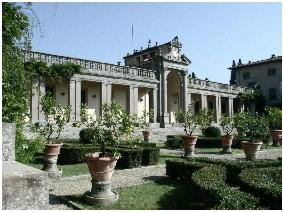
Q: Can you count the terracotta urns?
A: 7